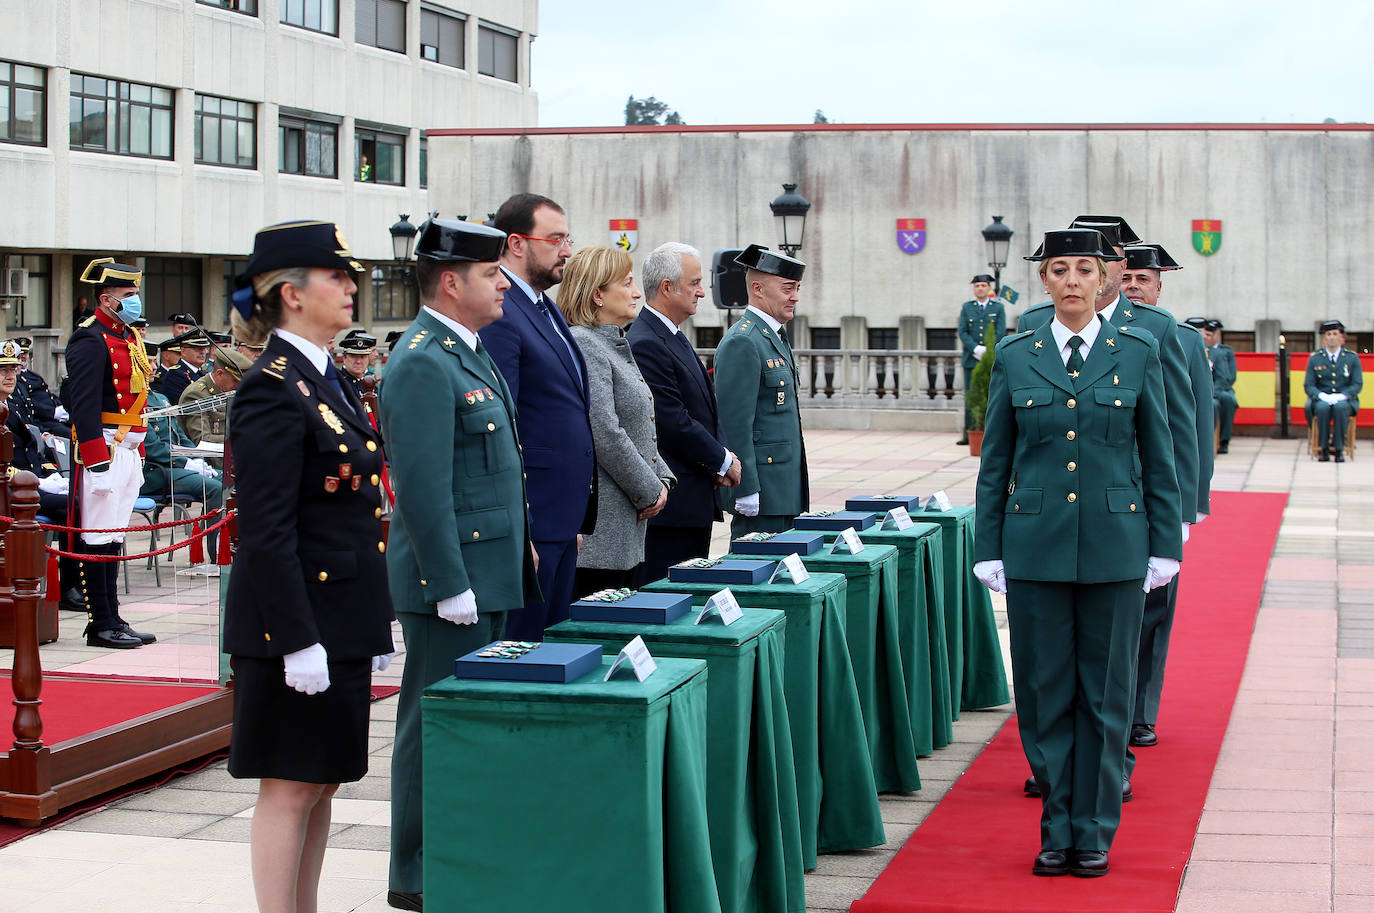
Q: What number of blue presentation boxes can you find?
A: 6